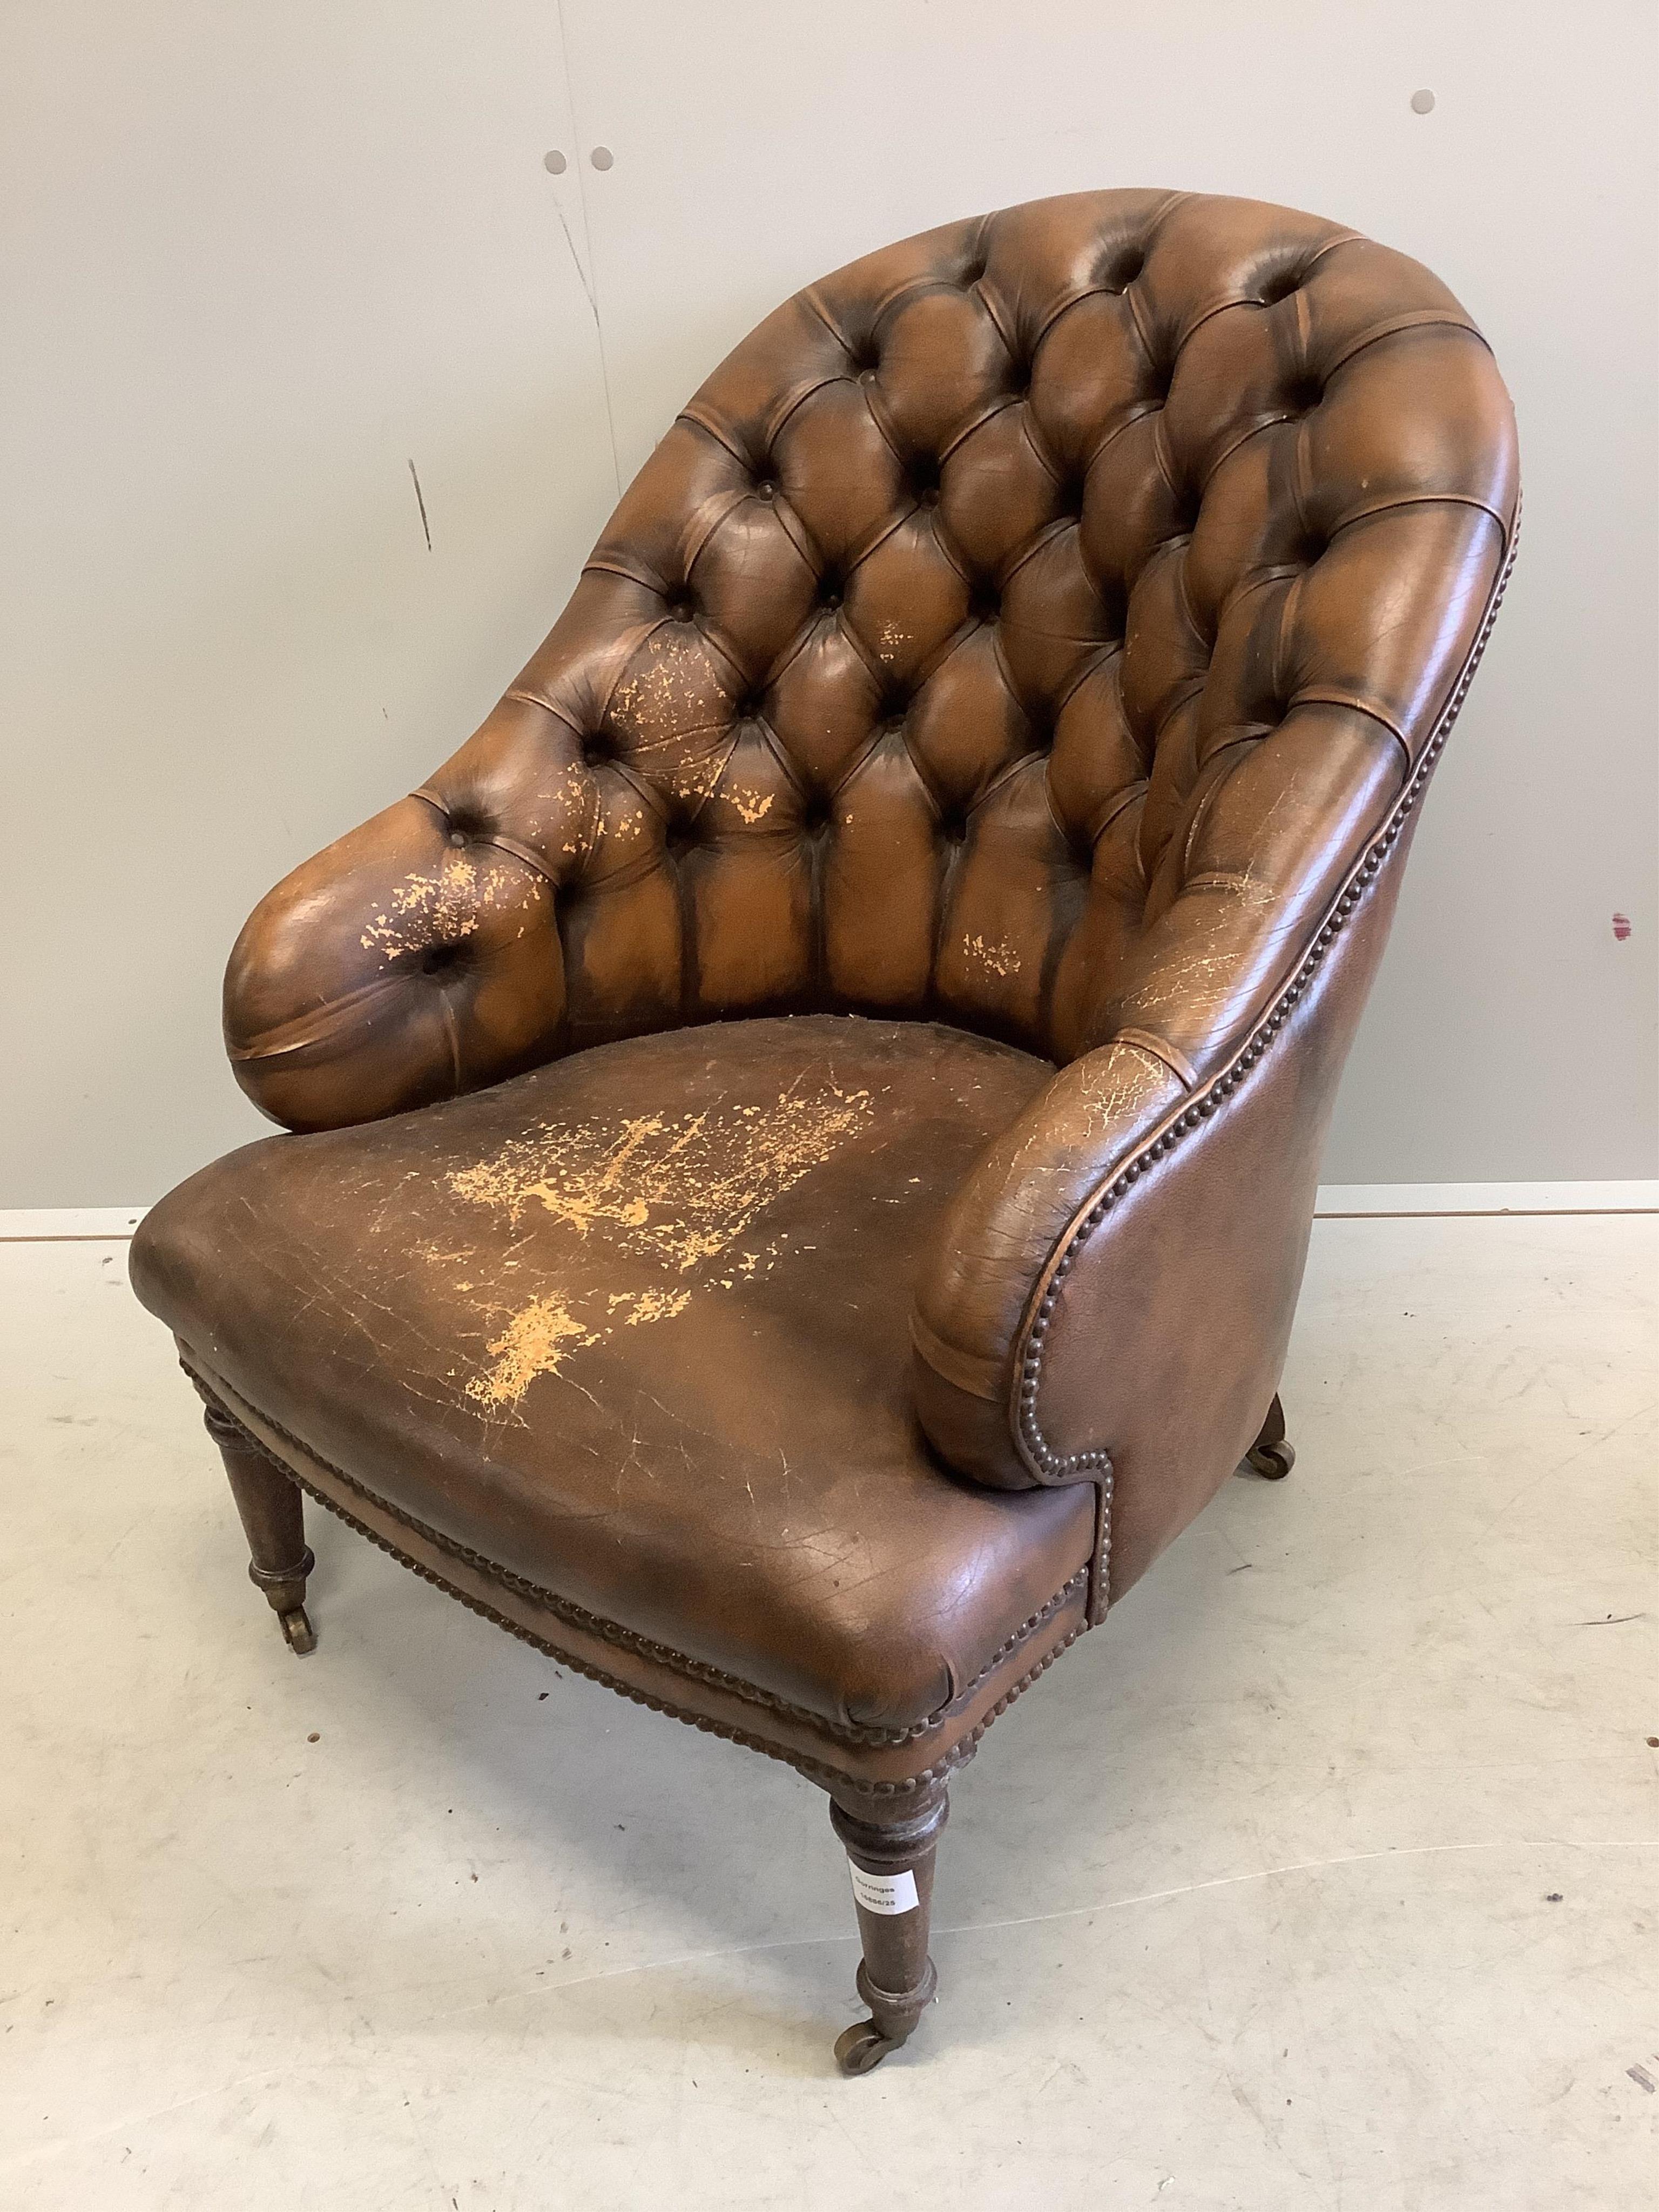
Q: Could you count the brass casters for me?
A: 3